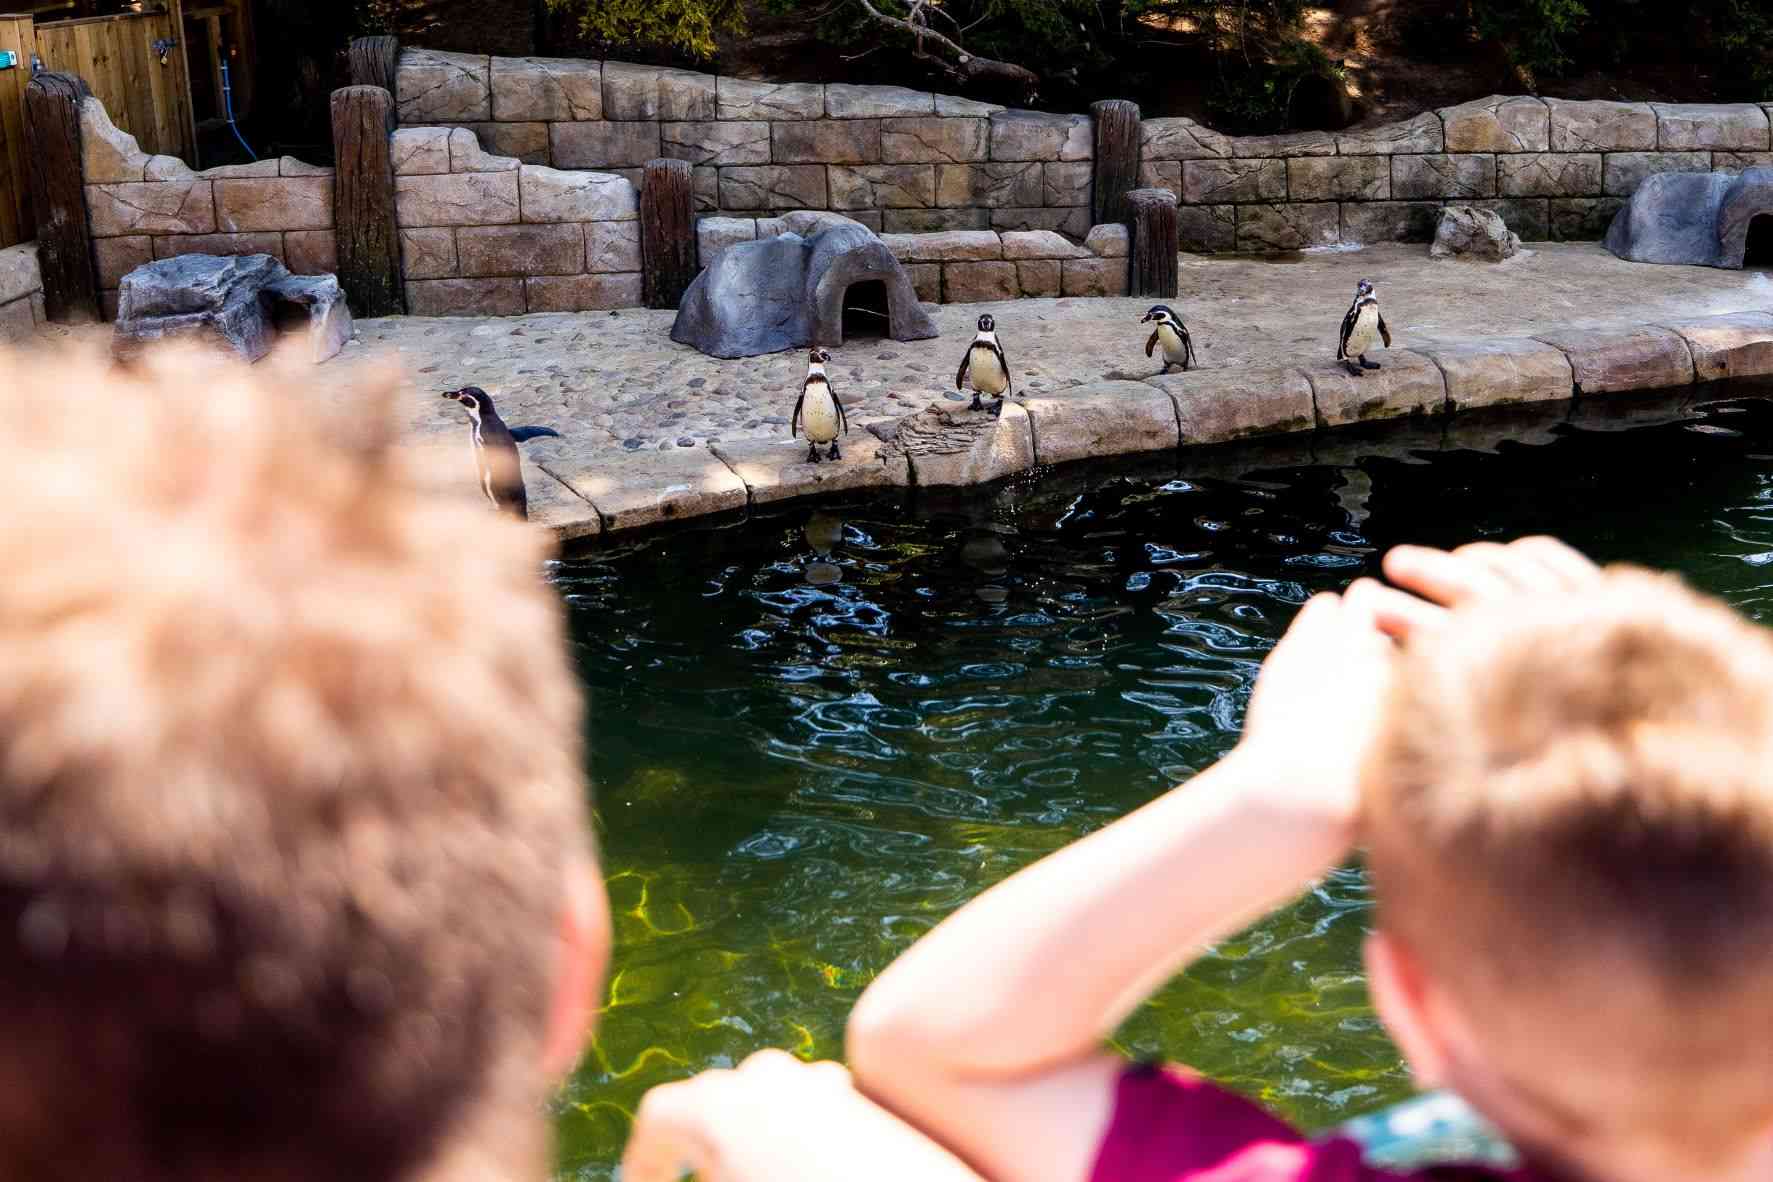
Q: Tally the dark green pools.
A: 1